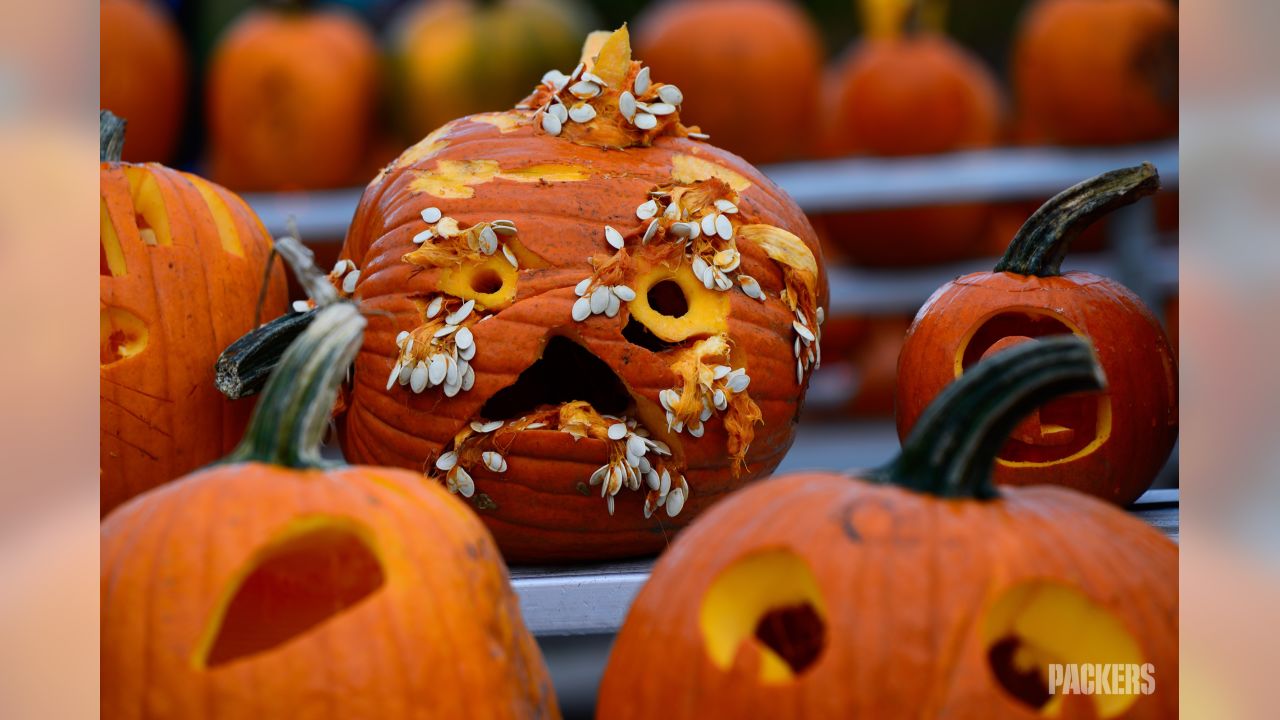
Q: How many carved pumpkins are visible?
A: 5